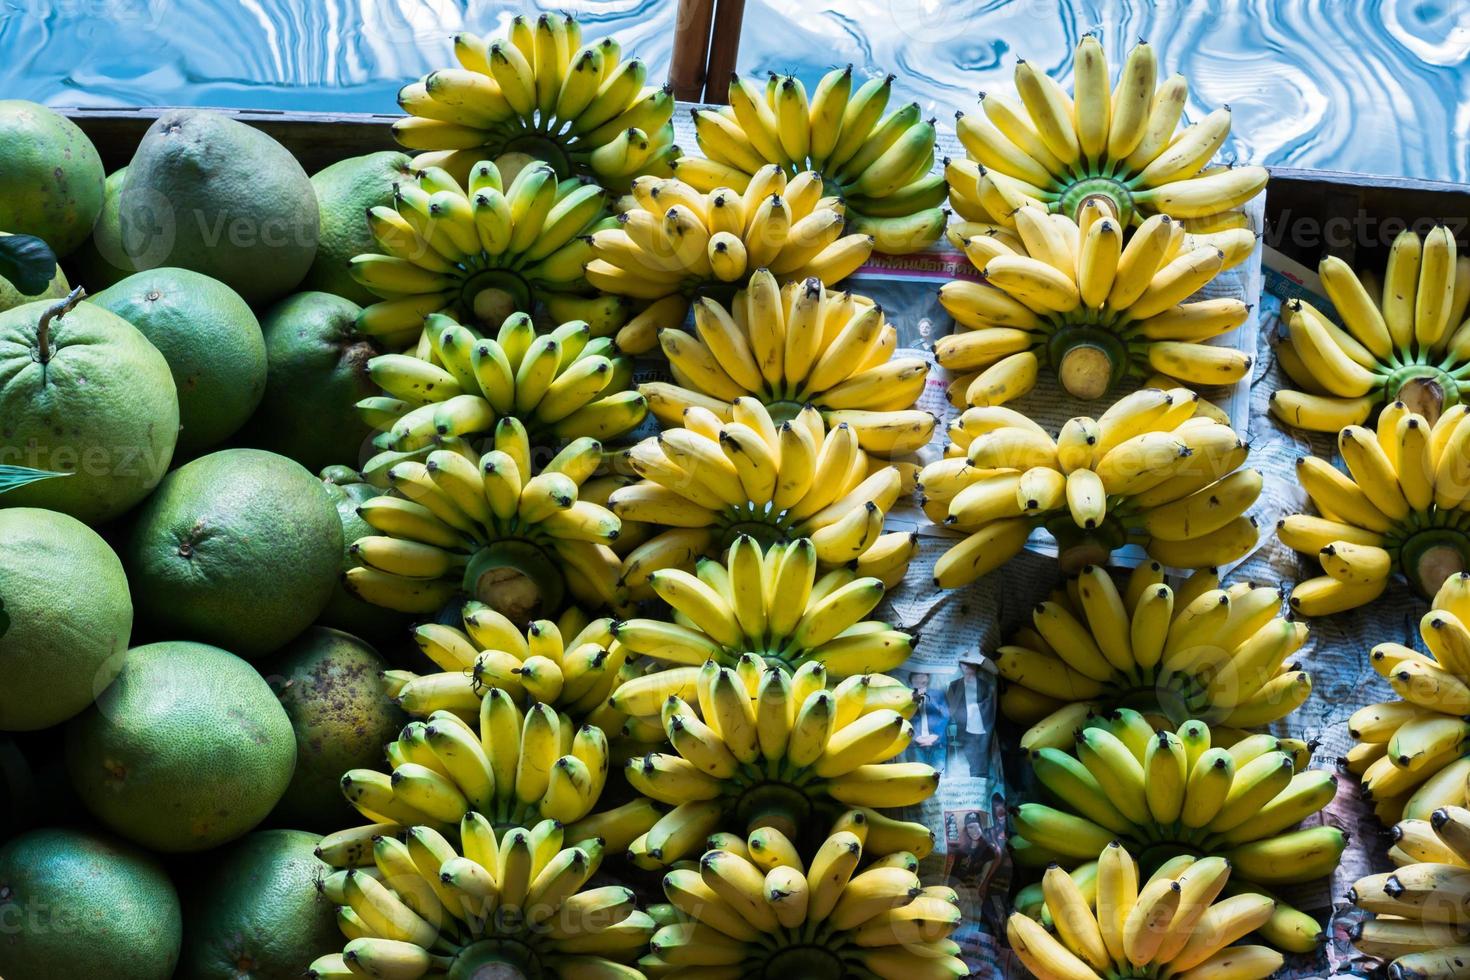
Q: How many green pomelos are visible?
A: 15